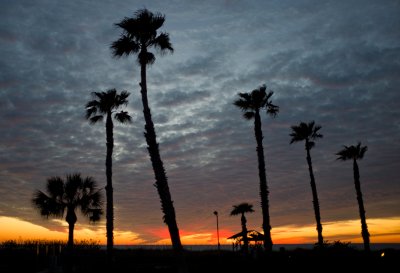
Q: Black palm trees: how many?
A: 7